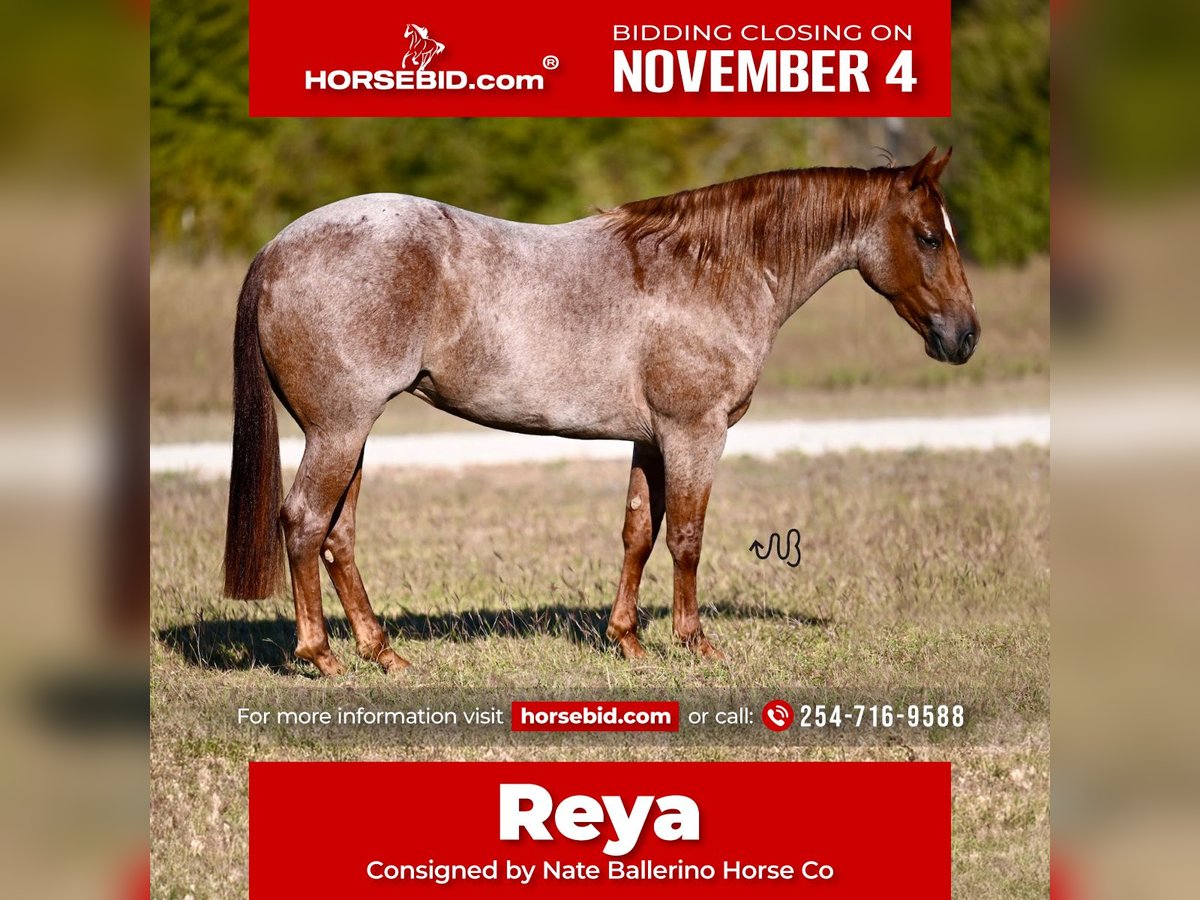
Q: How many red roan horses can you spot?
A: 1